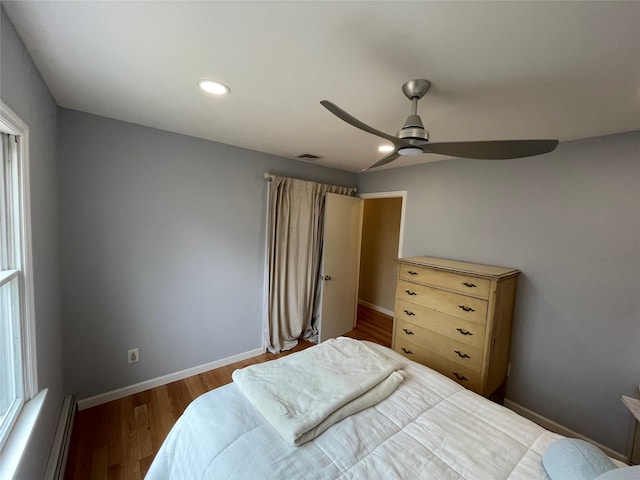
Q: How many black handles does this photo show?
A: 10